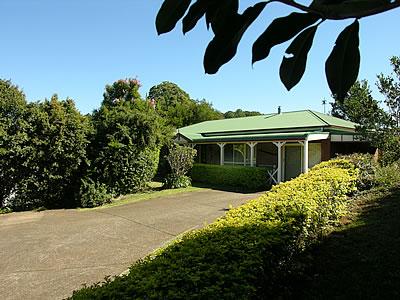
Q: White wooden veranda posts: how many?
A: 4